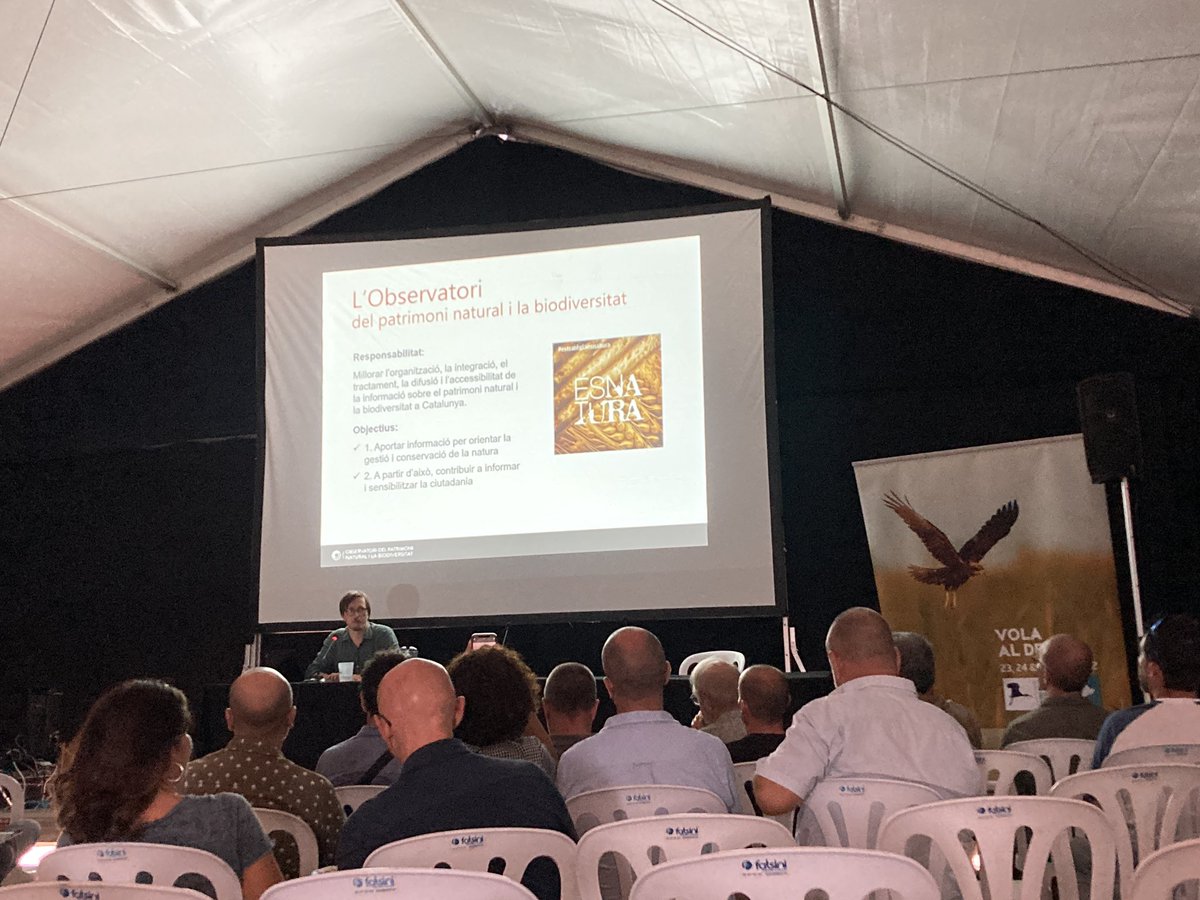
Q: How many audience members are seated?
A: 13